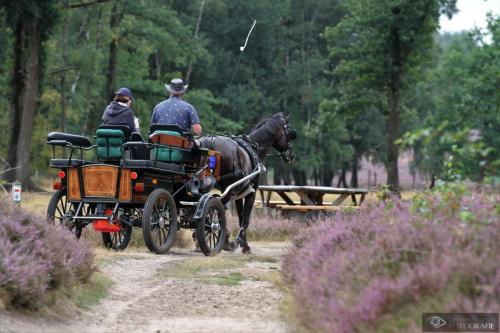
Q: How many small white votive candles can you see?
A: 0